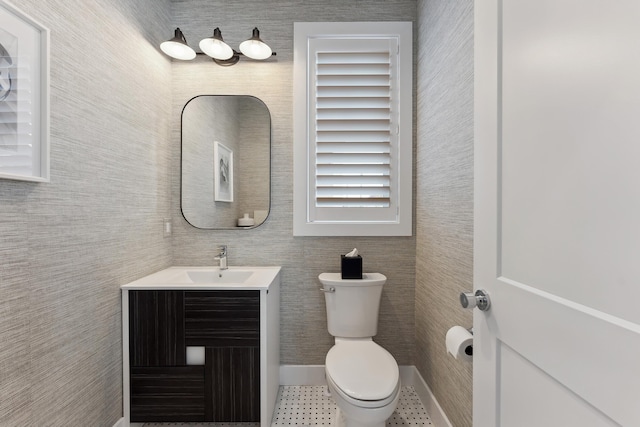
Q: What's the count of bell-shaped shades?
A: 3